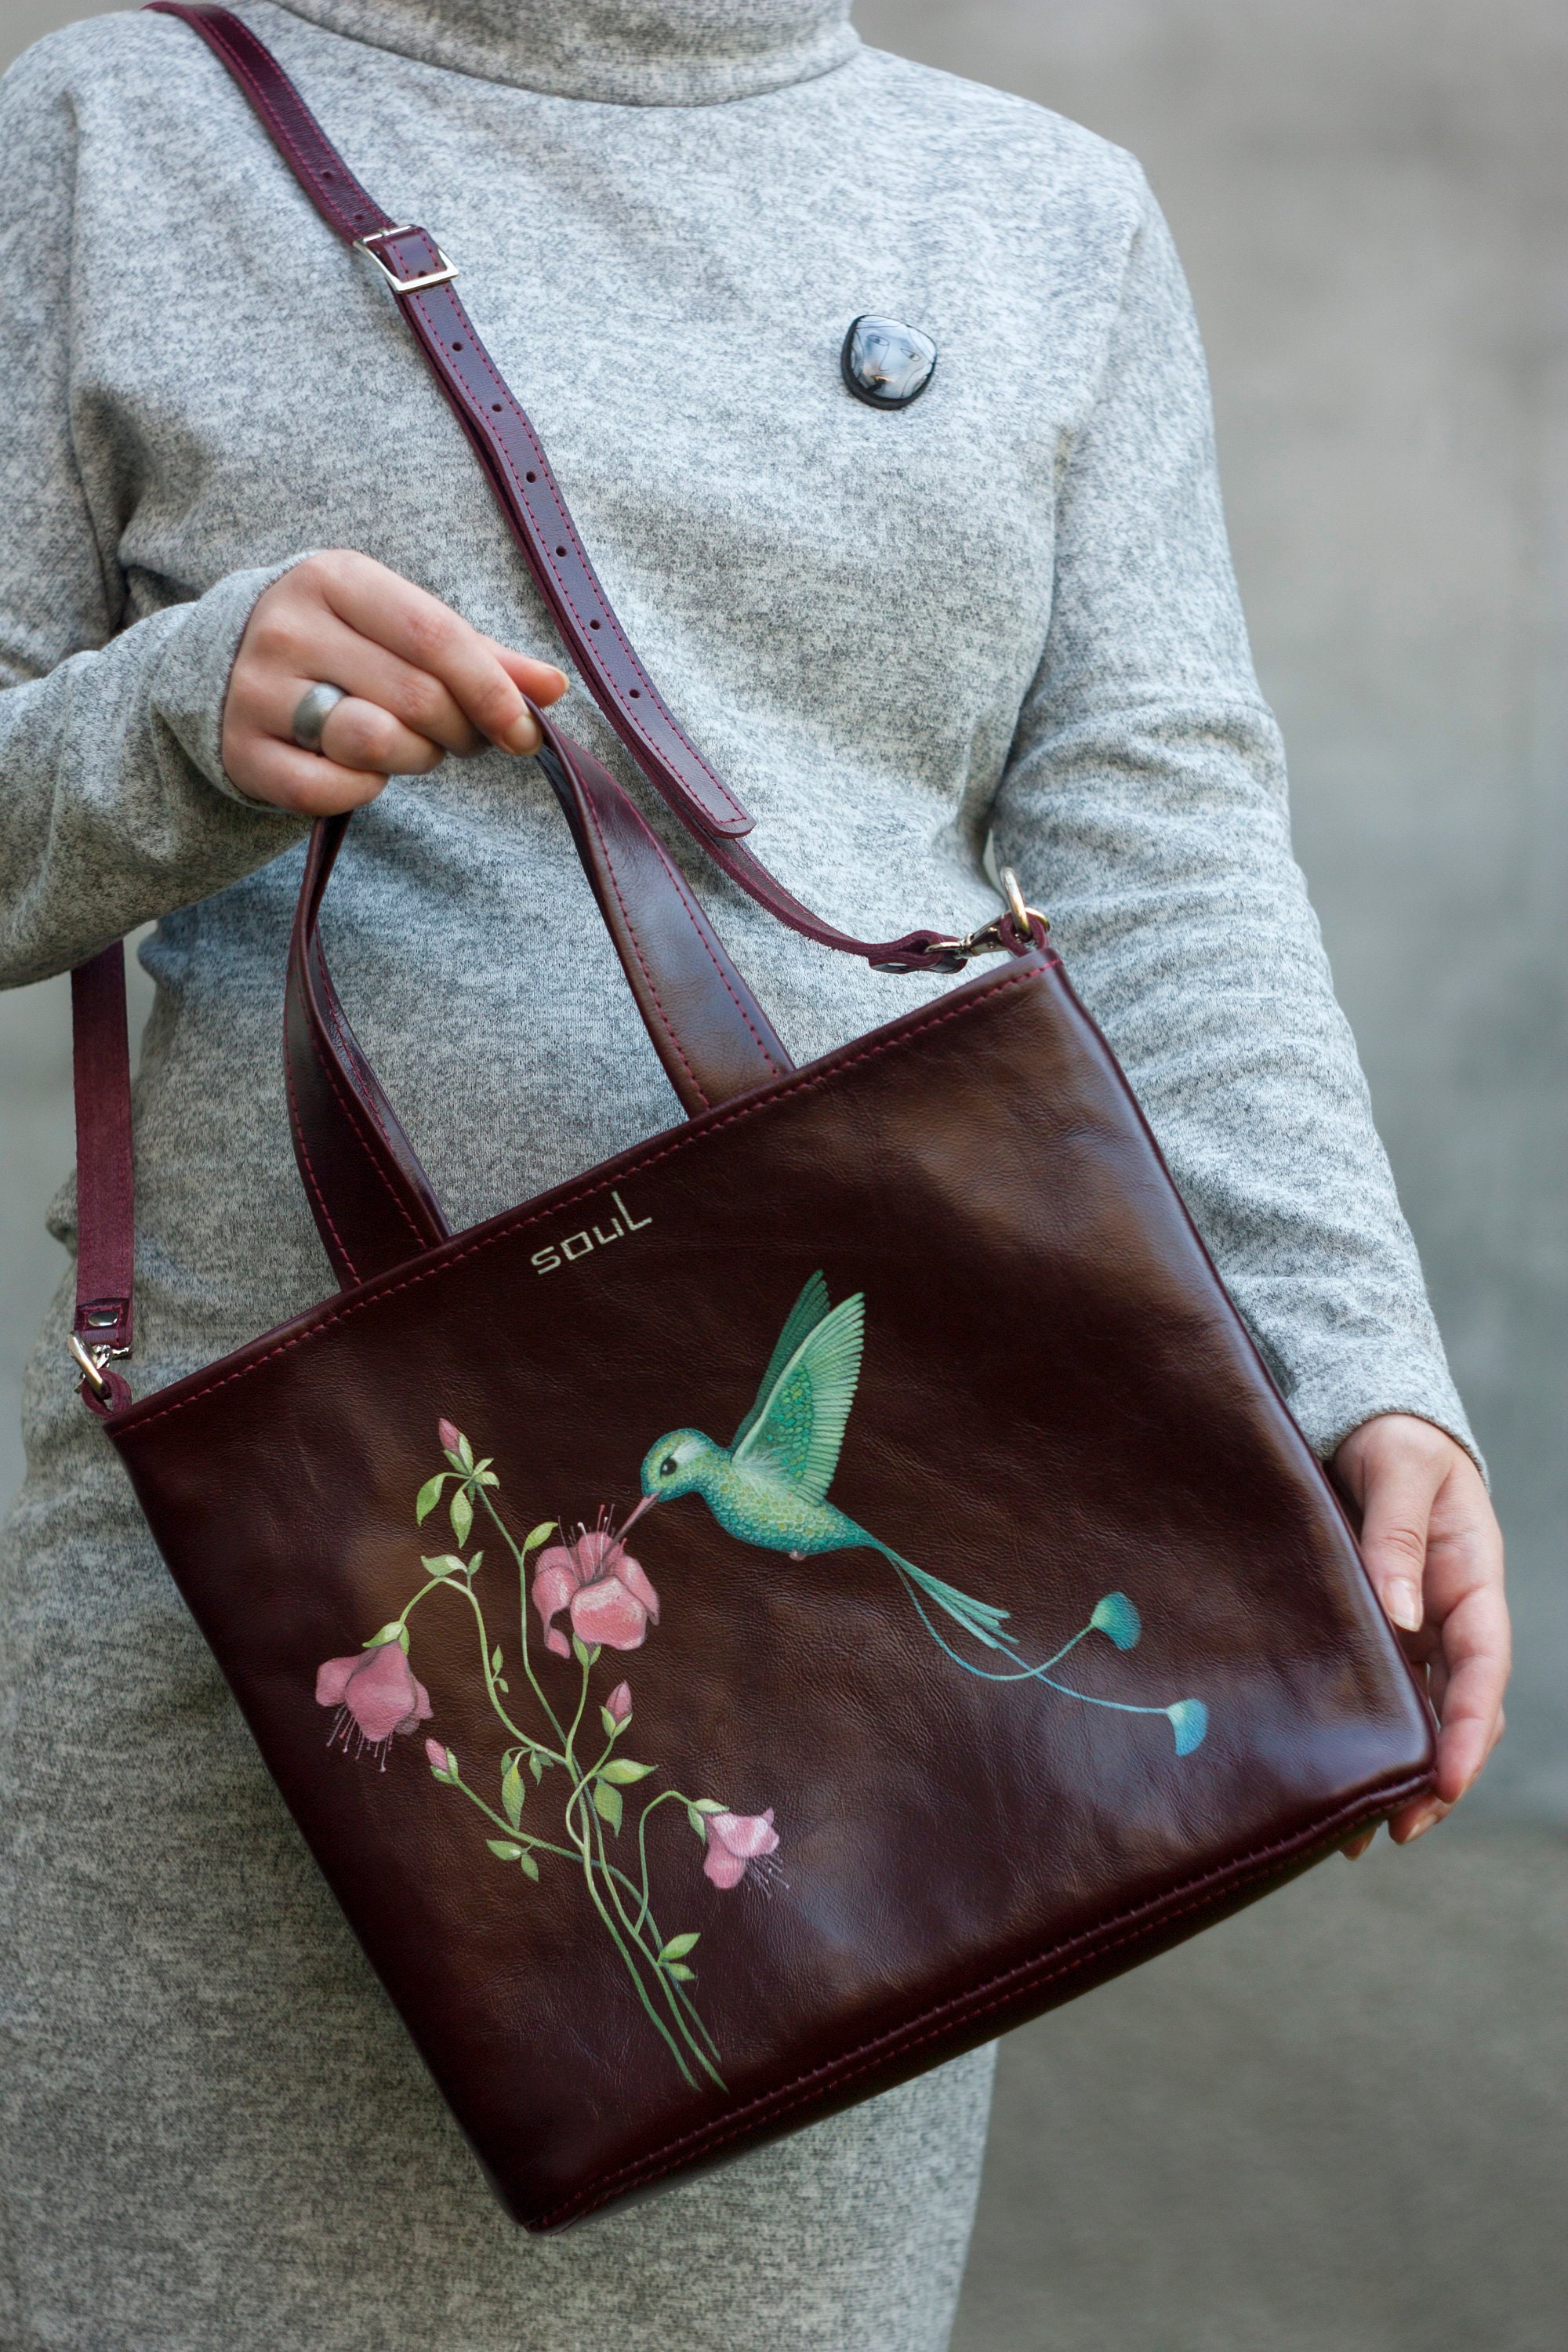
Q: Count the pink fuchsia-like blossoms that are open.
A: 3